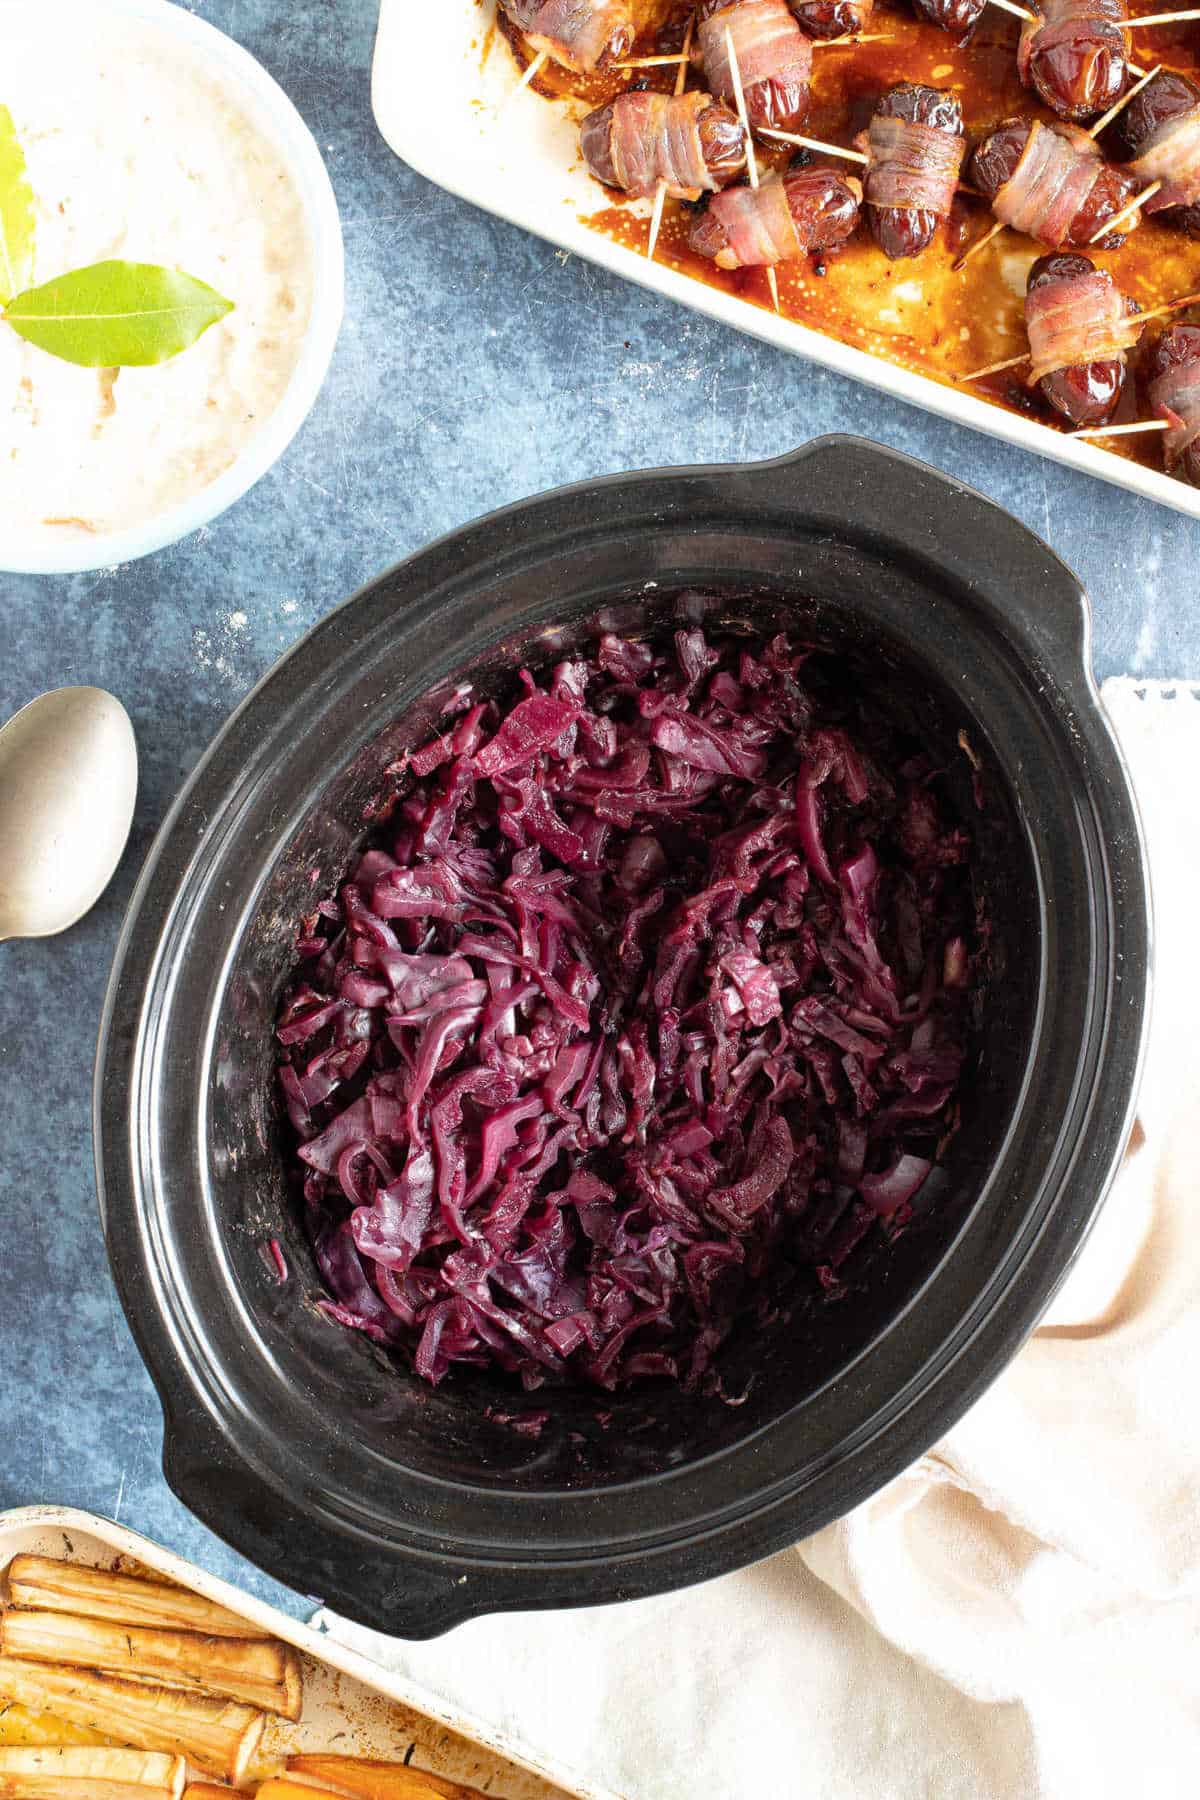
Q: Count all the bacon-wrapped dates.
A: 12